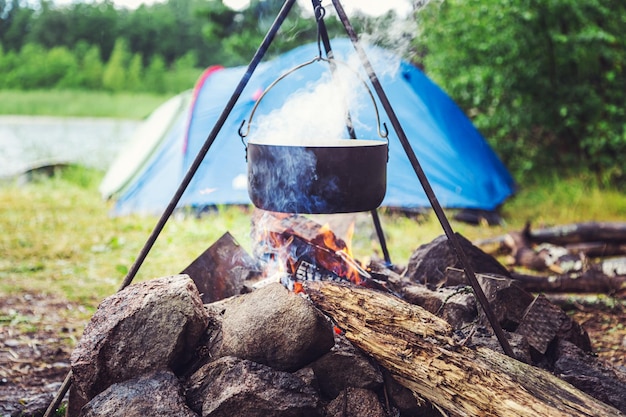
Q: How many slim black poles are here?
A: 3